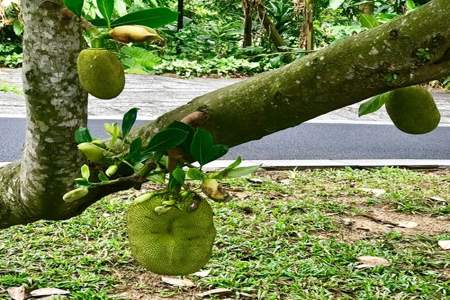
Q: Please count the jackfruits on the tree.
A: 3